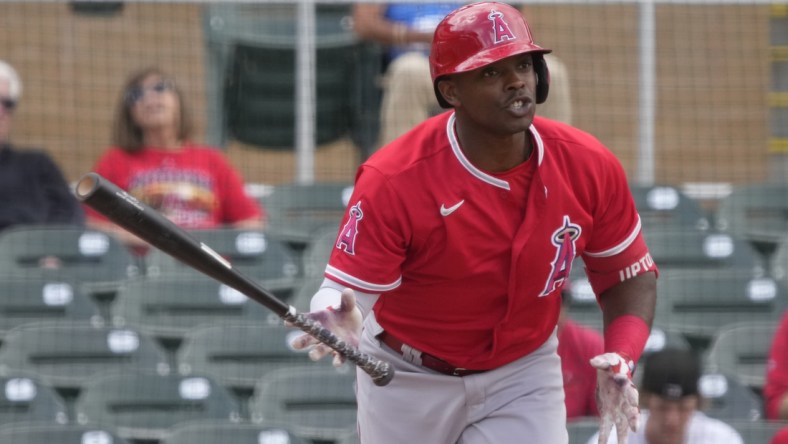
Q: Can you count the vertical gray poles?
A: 2